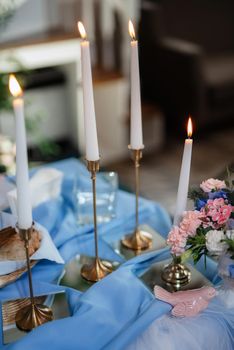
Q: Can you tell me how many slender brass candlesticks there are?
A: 3